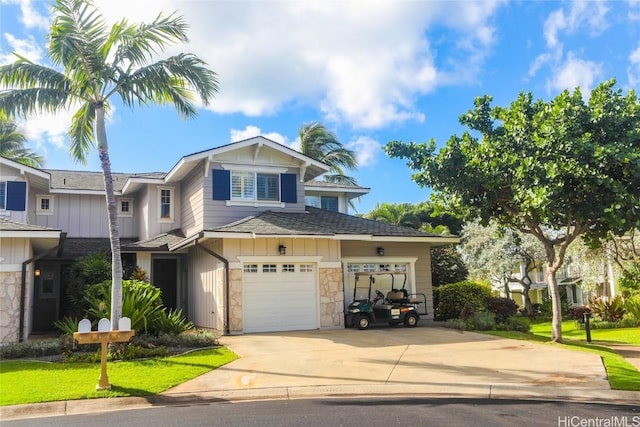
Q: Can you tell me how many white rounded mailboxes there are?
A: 3